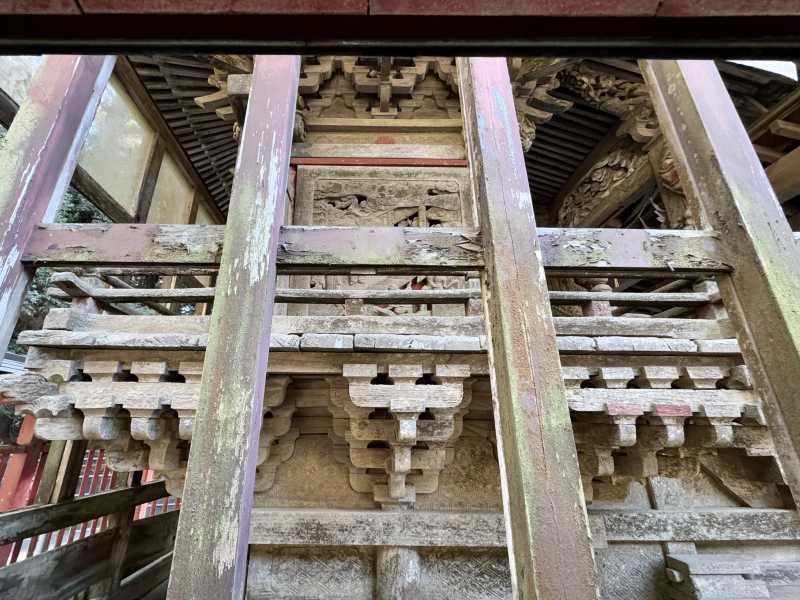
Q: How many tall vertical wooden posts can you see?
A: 4